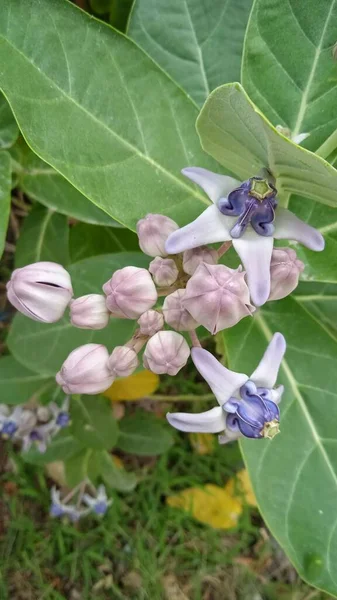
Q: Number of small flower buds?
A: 13